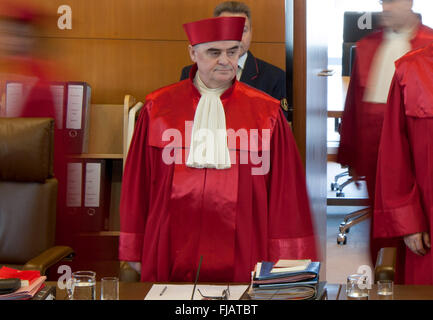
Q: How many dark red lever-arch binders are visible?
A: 5